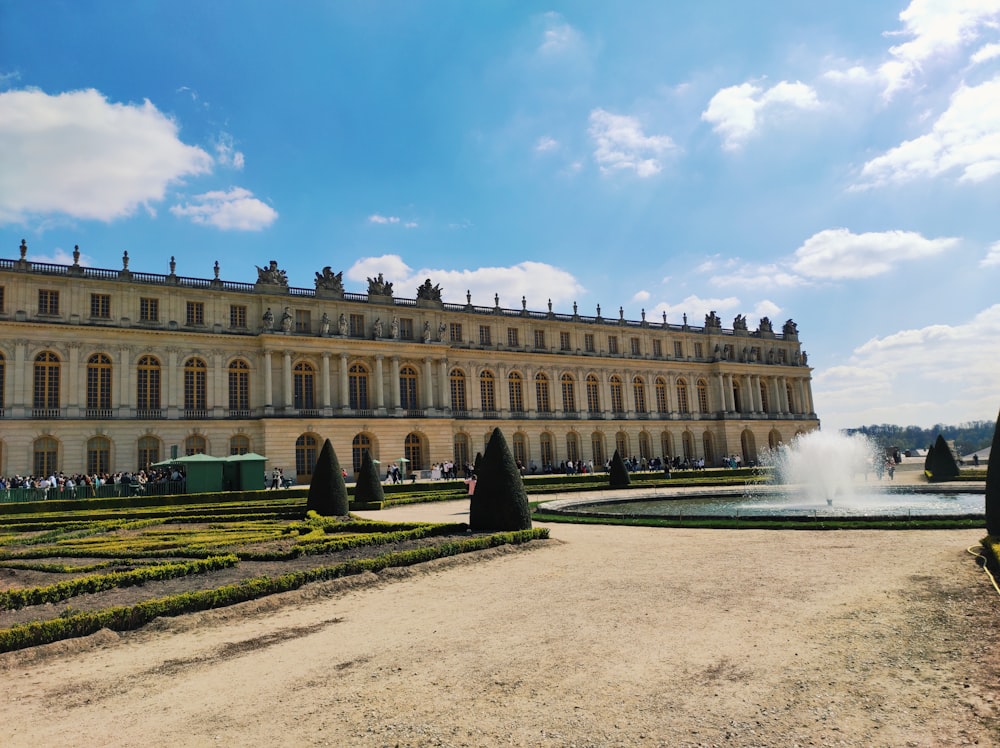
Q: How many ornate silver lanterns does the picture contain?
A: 0